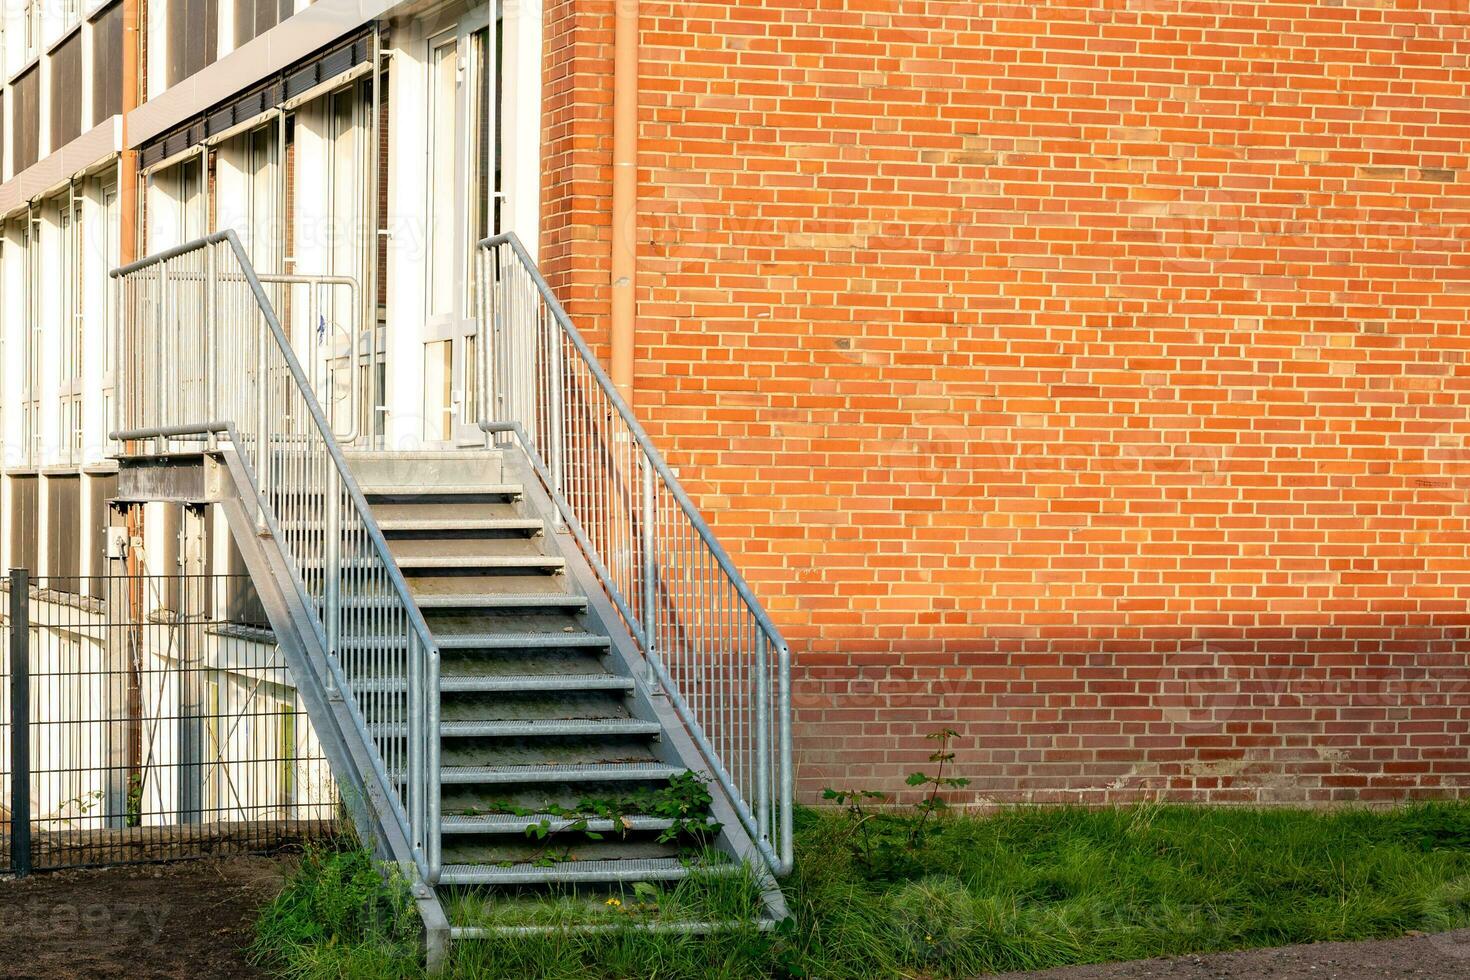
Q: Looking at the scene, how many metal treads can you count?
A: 11